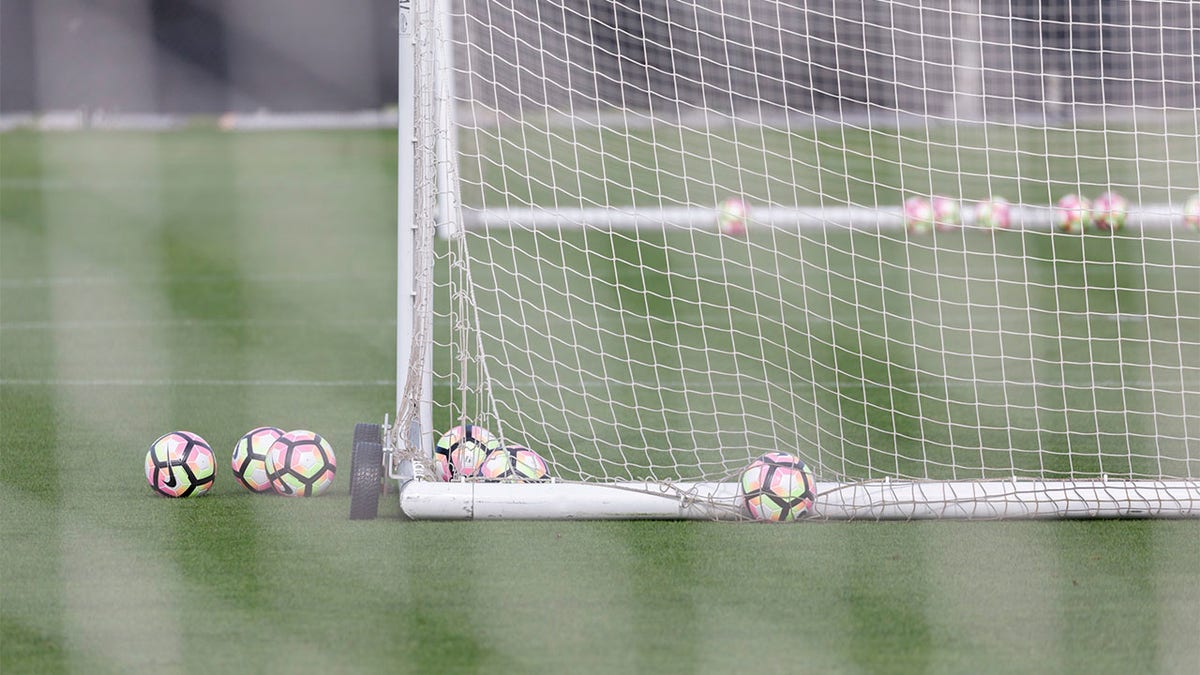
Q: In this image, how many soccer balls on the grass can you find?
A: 13